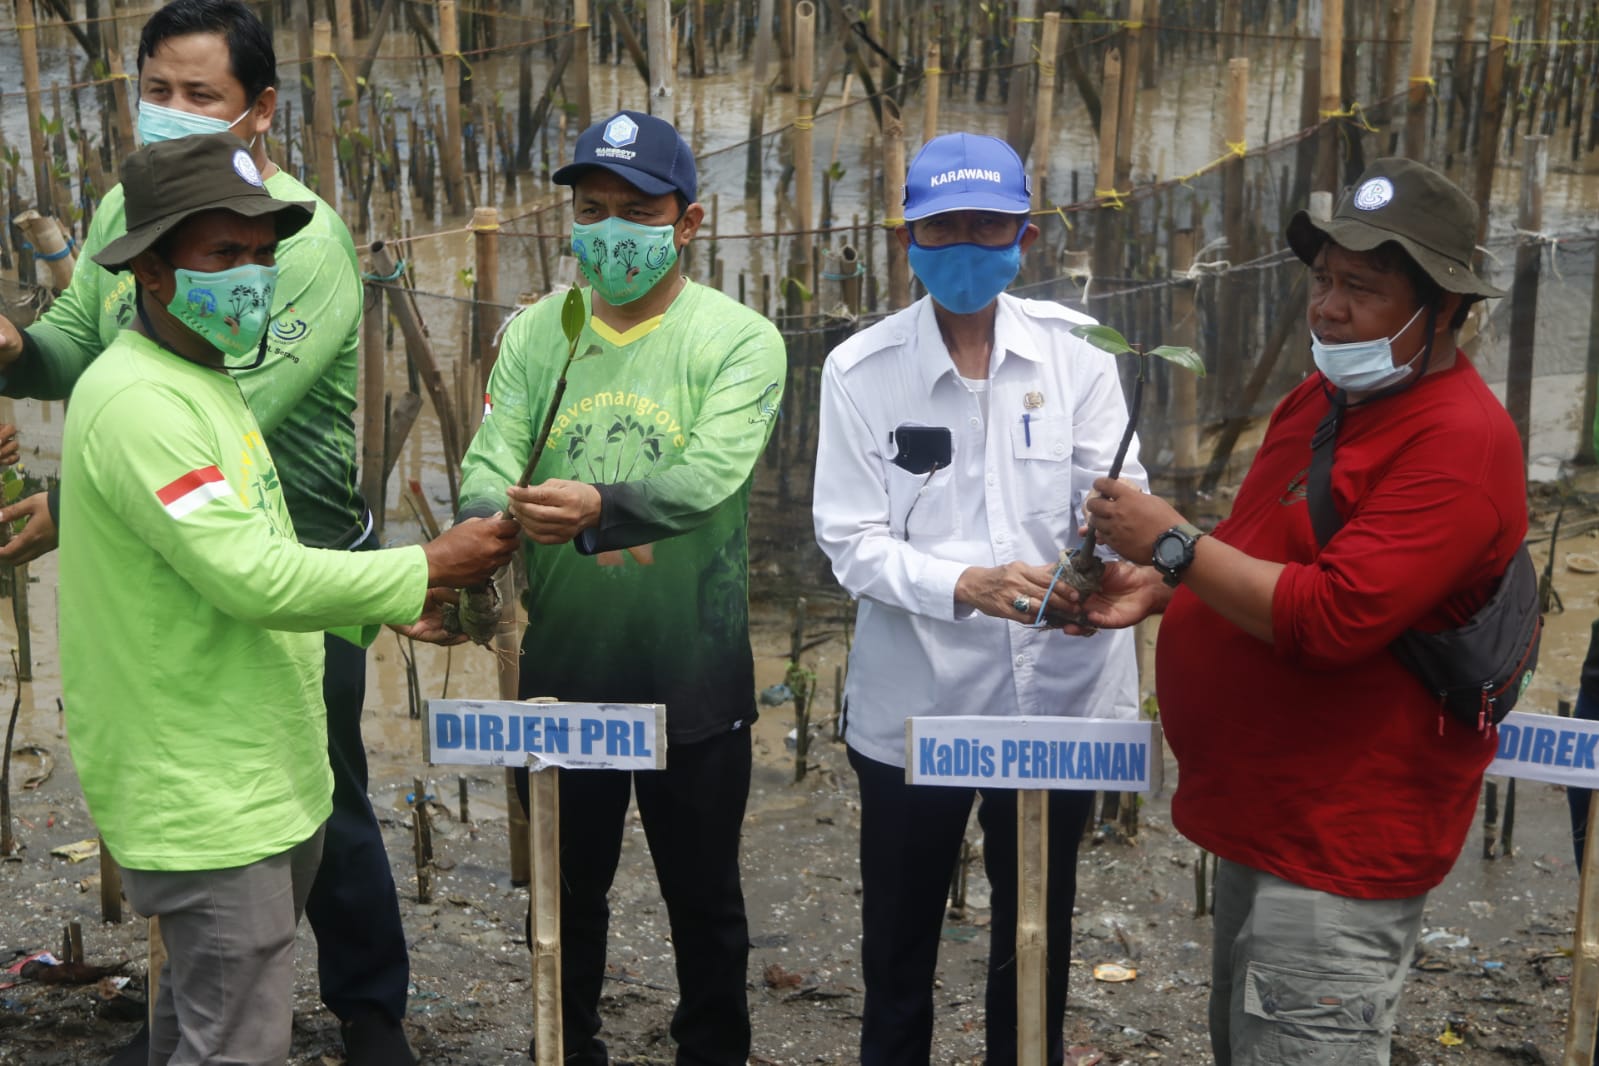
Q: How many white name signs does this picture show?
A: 3